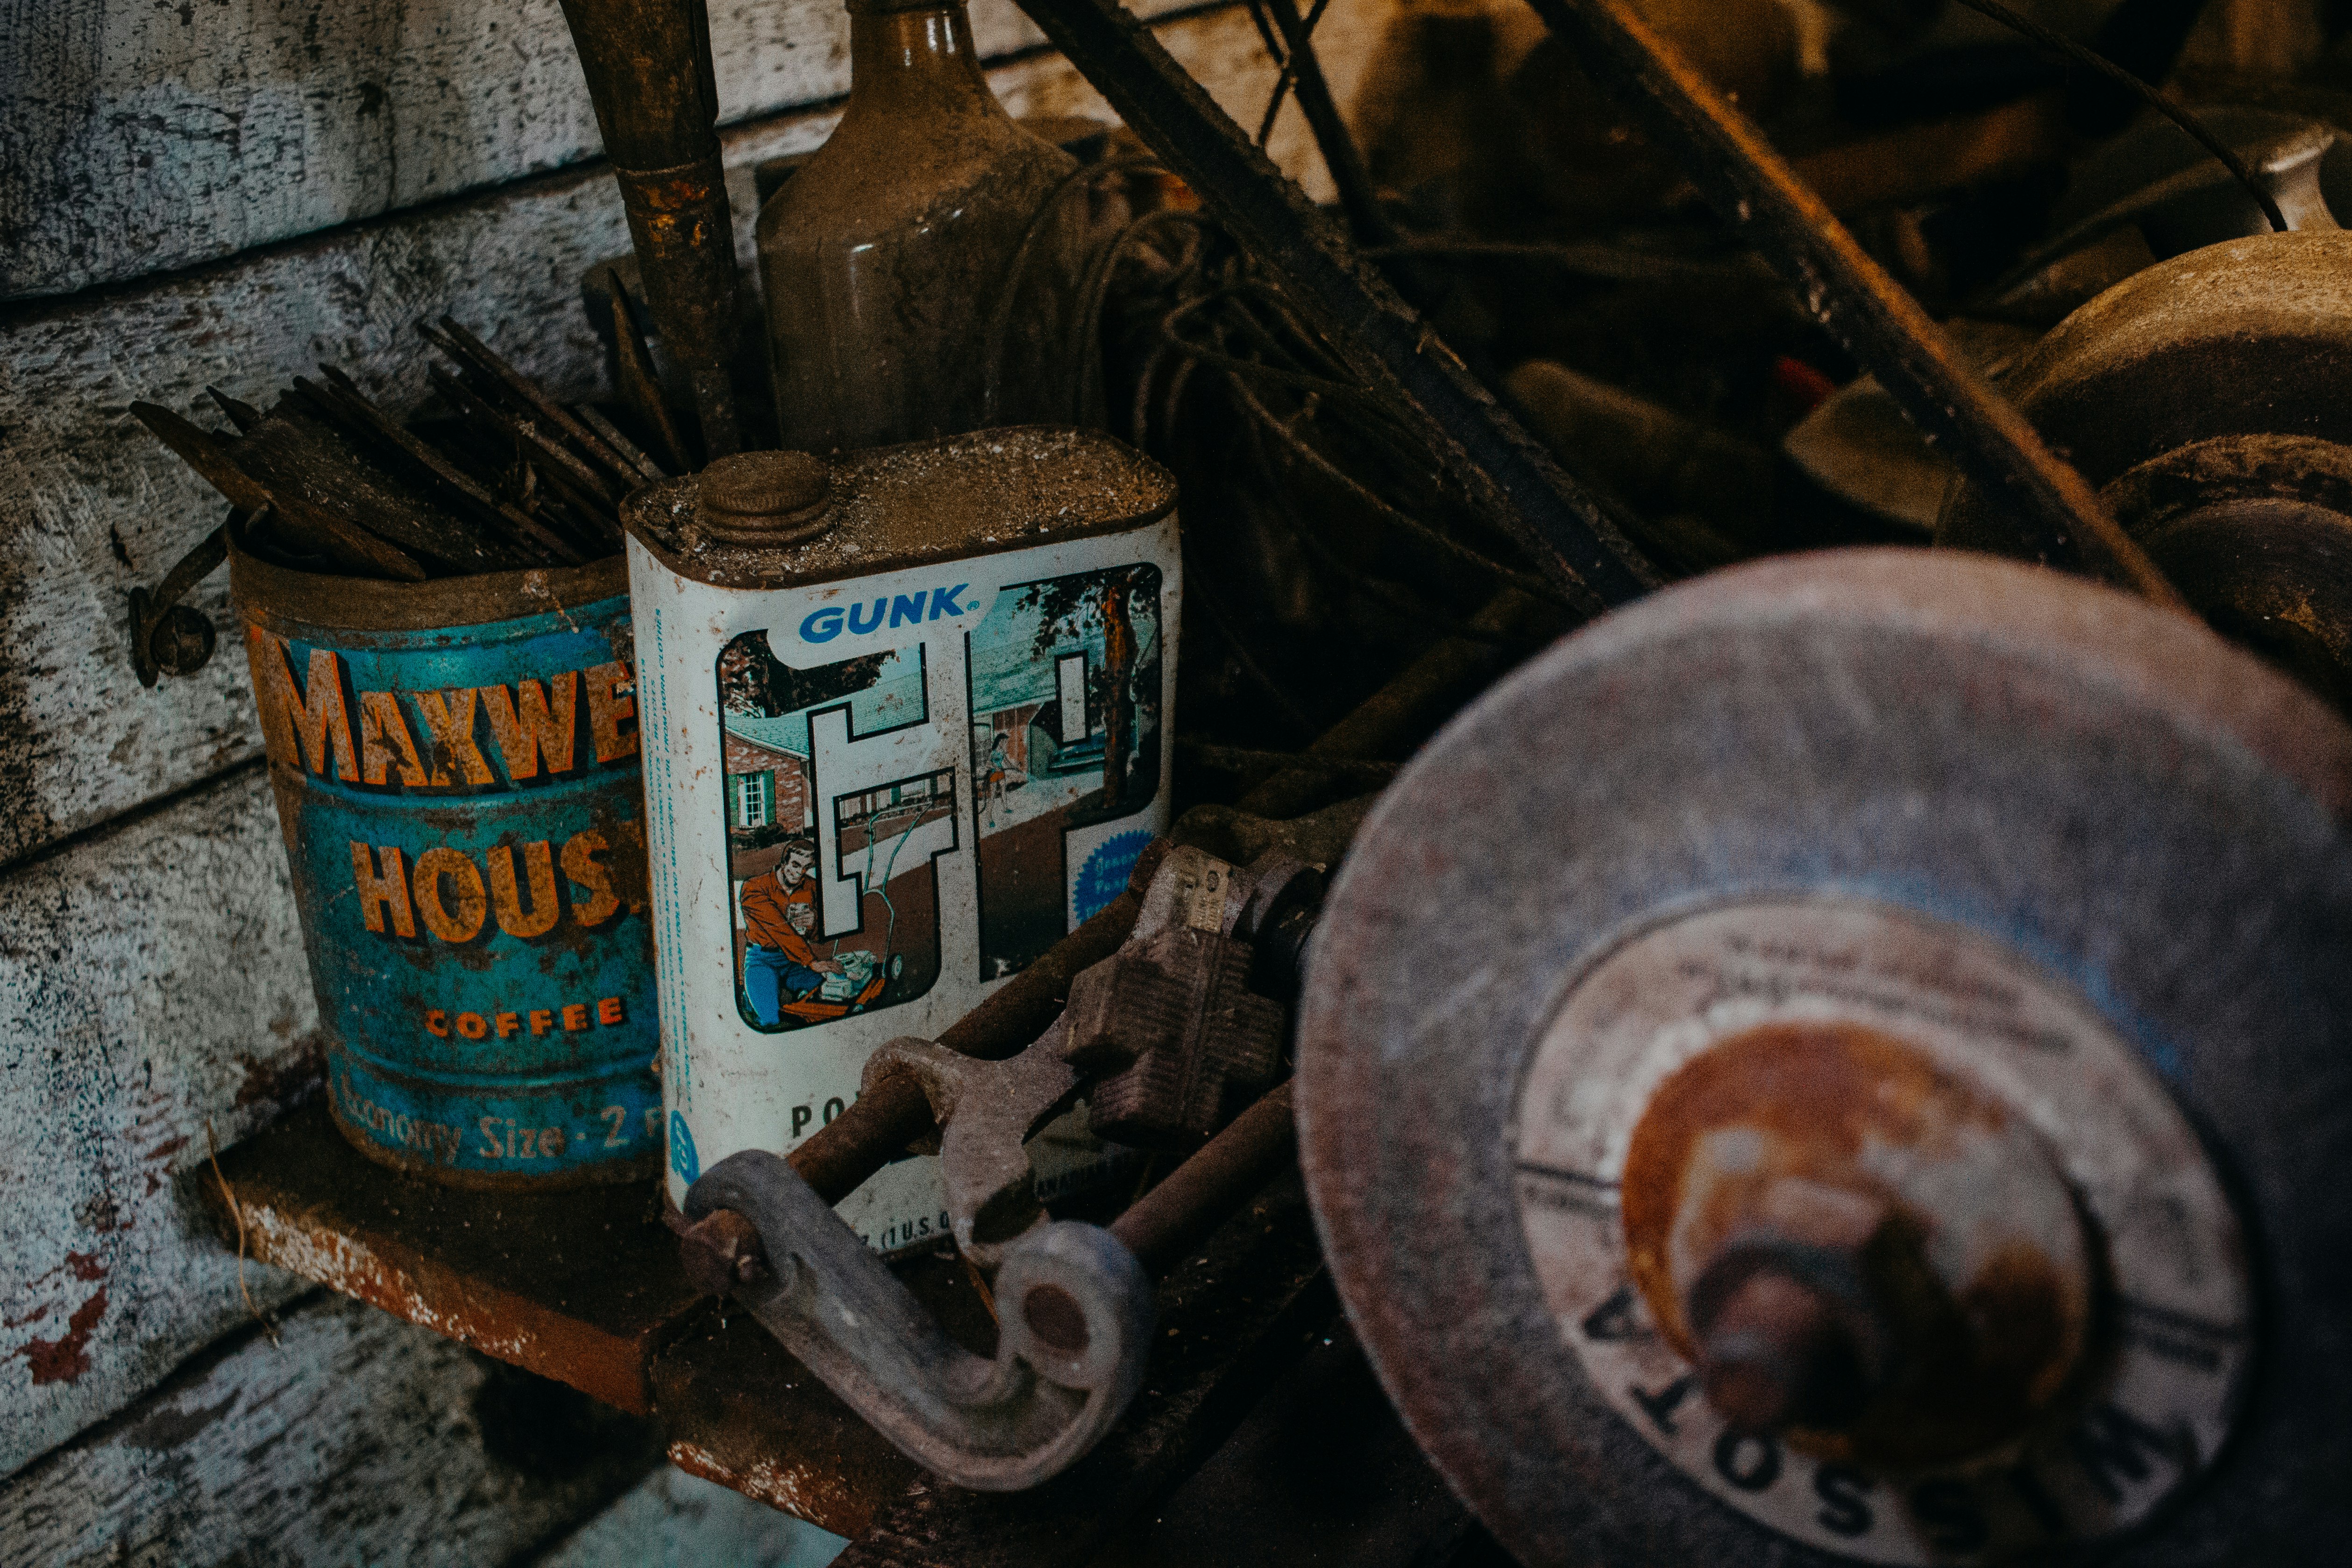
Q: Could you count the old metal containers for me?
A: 2